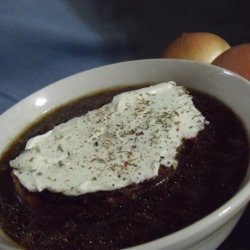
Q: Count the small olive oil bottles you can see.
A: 0